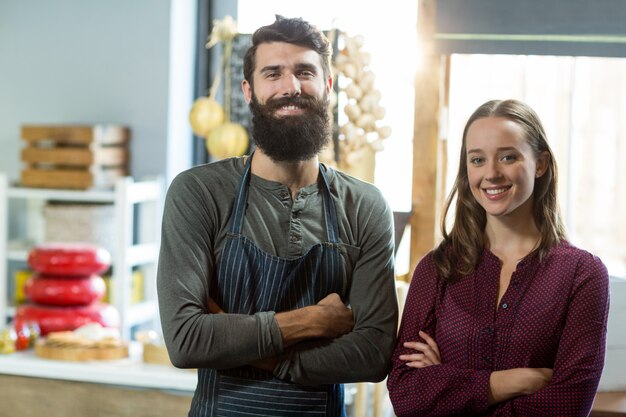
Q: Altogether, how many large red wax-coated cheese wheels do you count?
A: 3